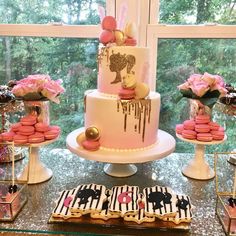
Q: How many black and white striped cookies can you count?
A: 7